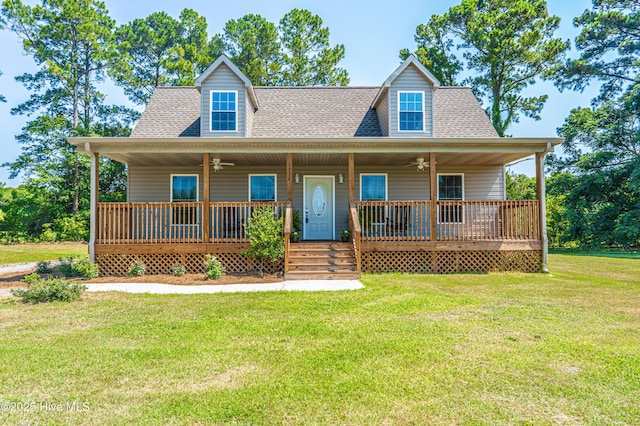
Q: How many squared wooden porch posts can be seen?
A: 6